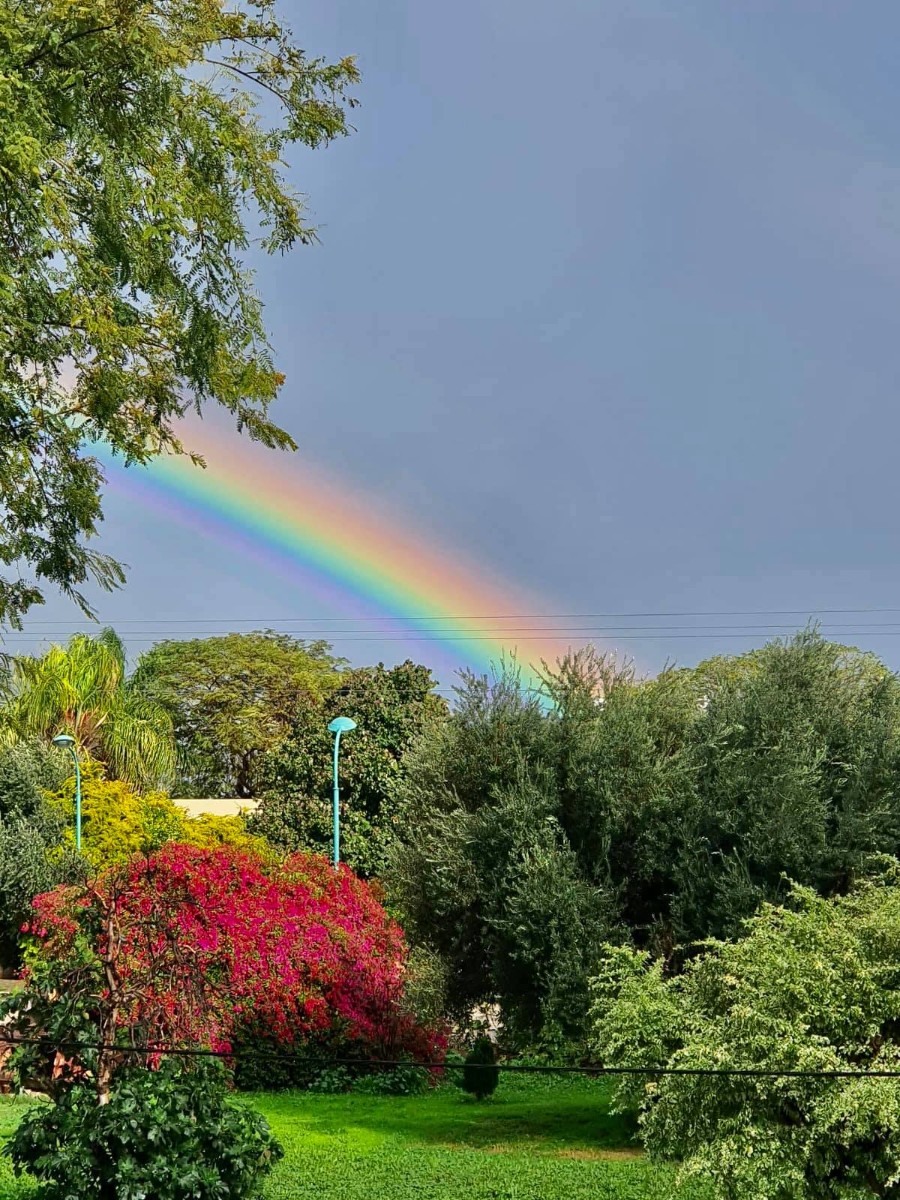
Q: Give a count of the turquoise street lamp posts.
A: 2